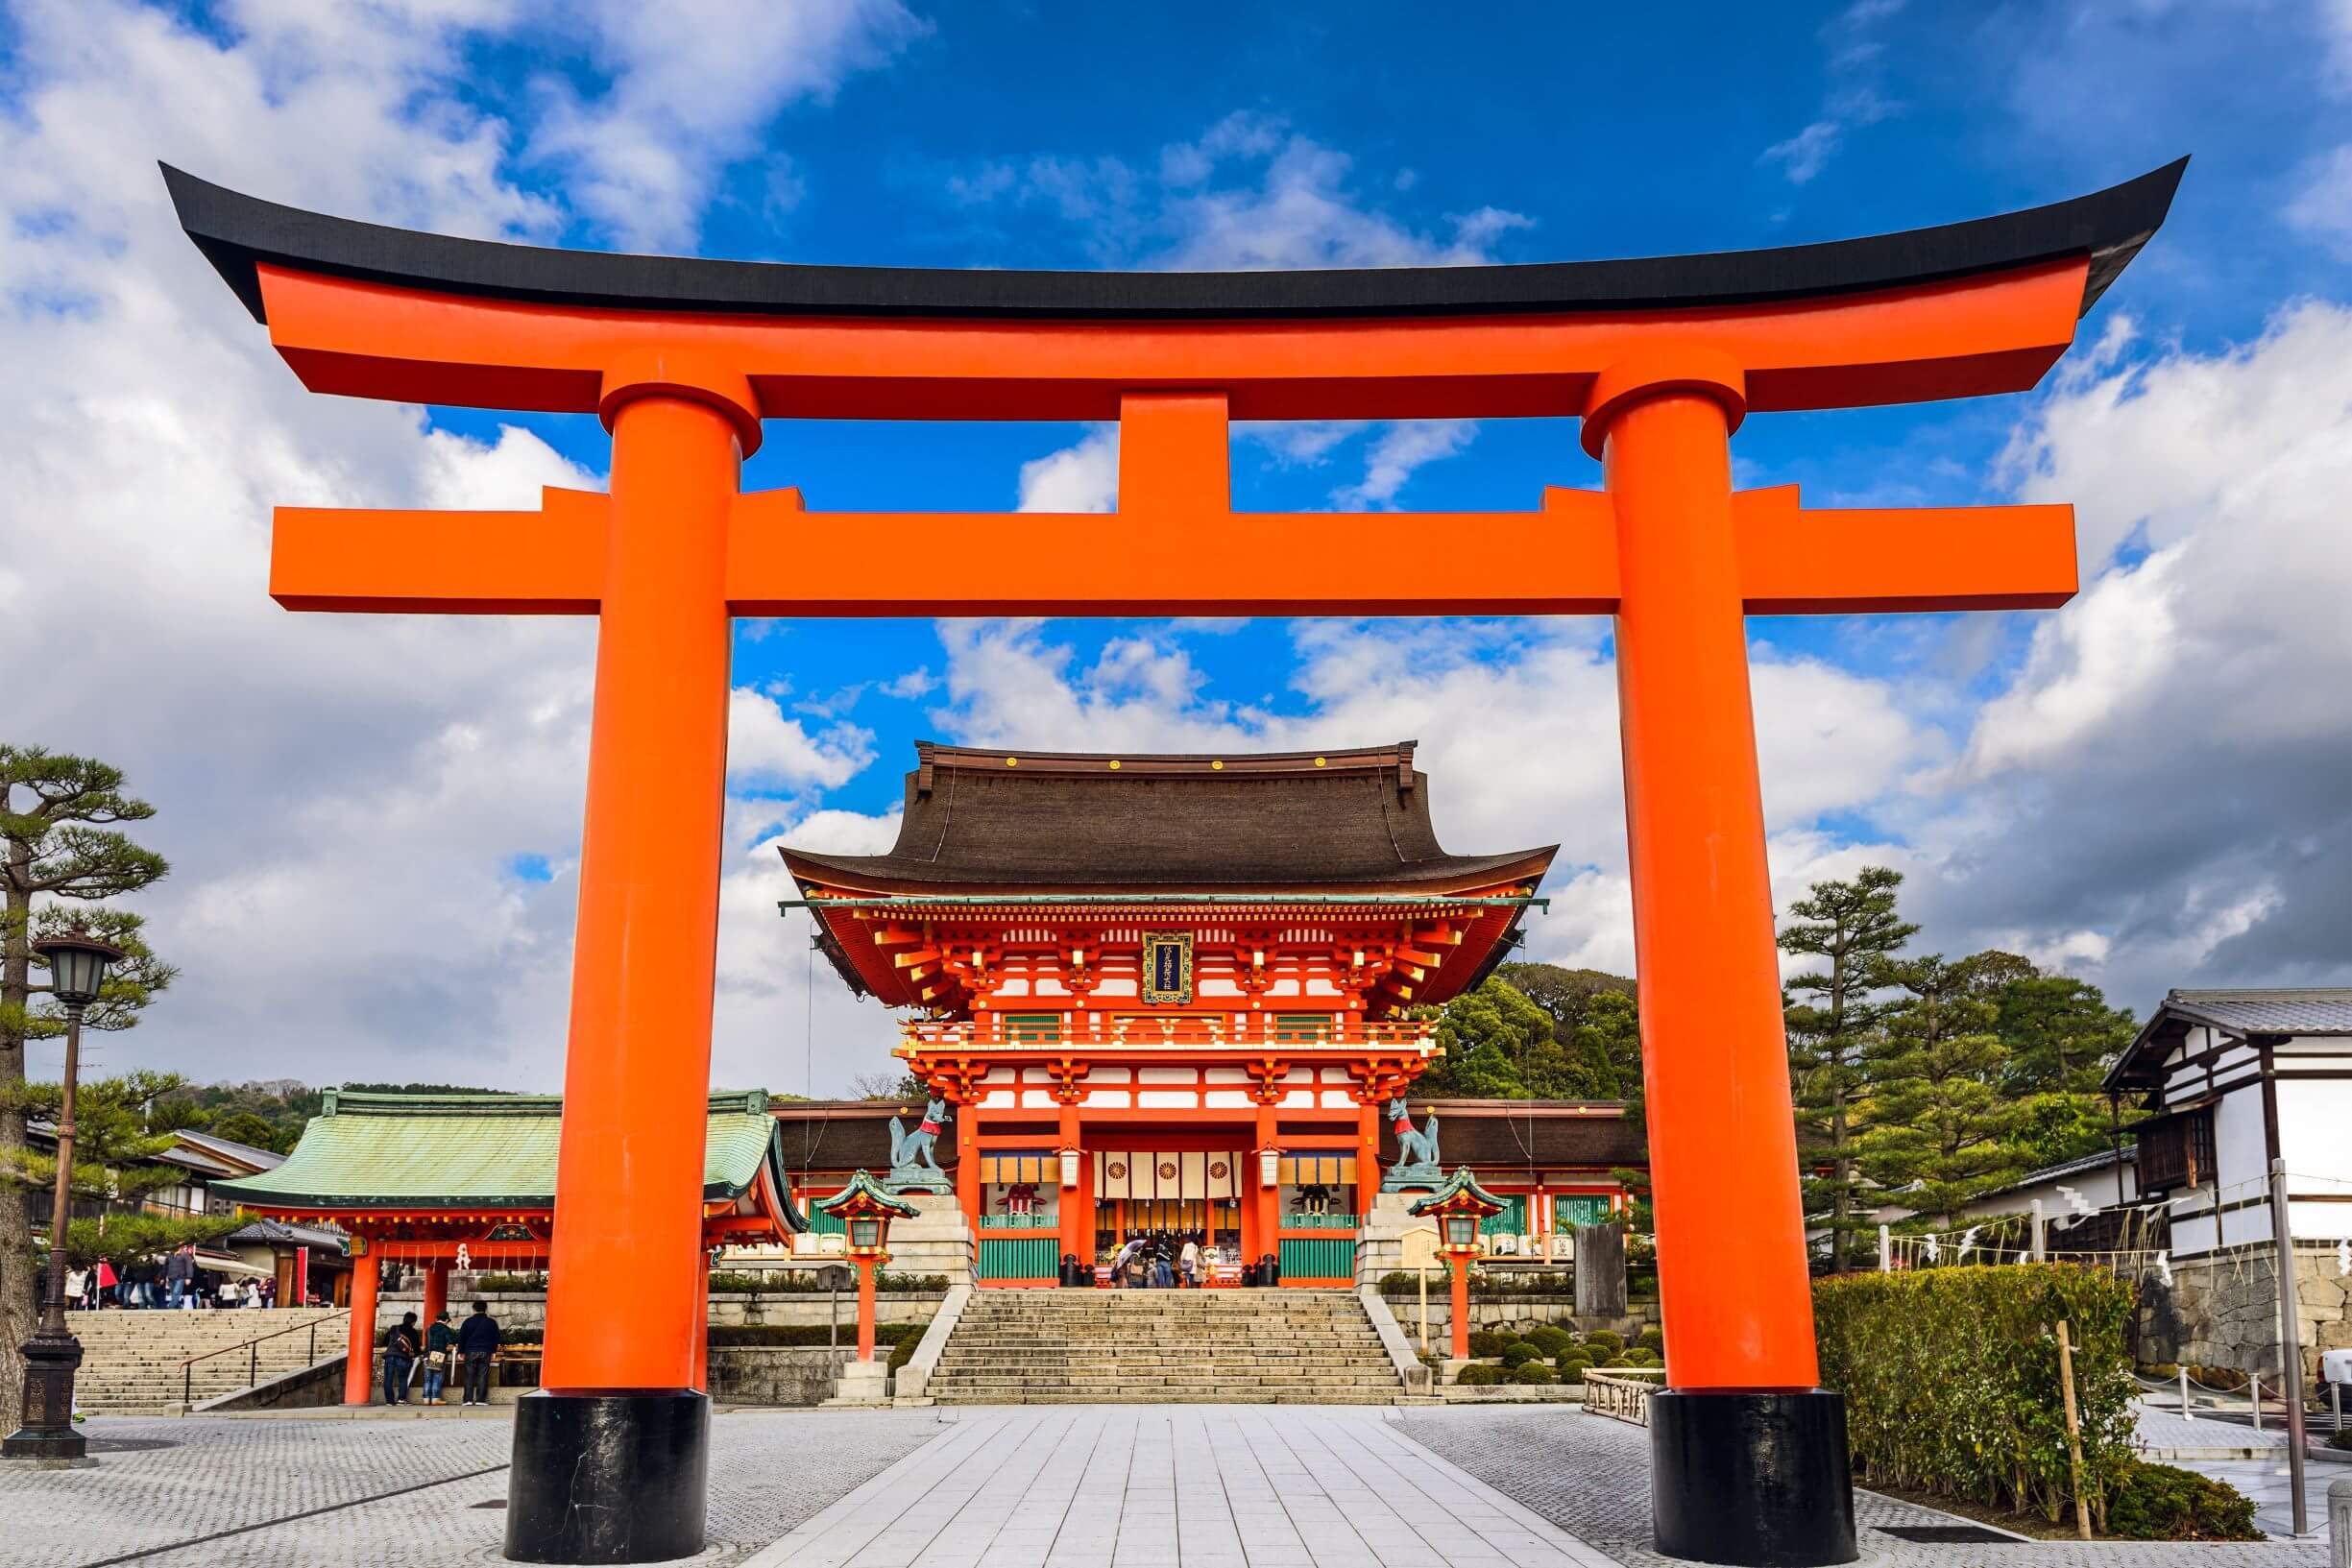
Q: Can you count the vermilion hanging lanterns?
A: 2